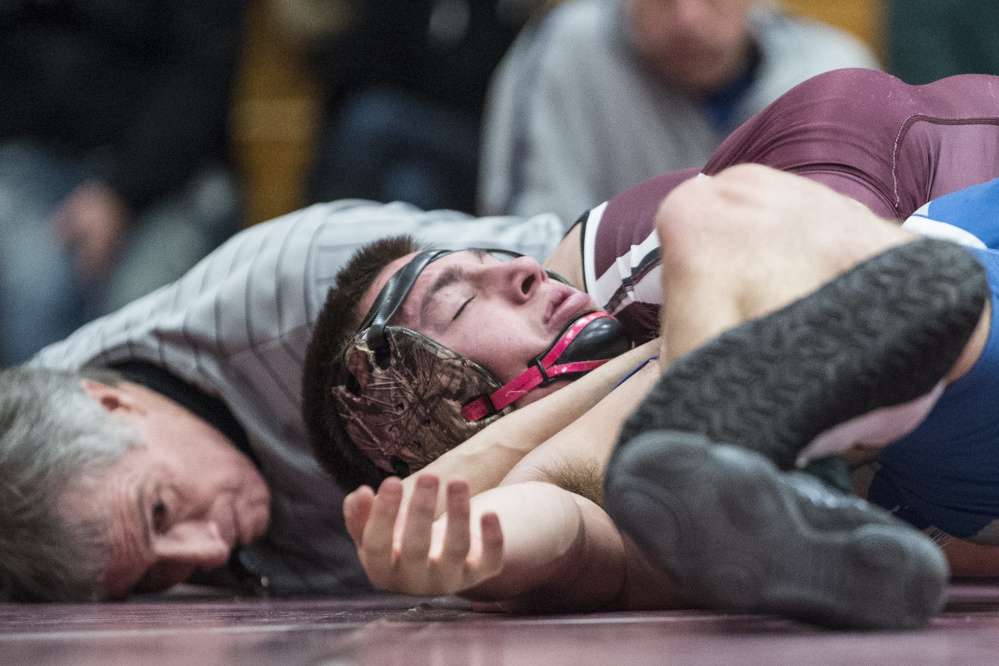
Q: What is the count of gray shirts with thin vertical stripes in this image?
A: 1